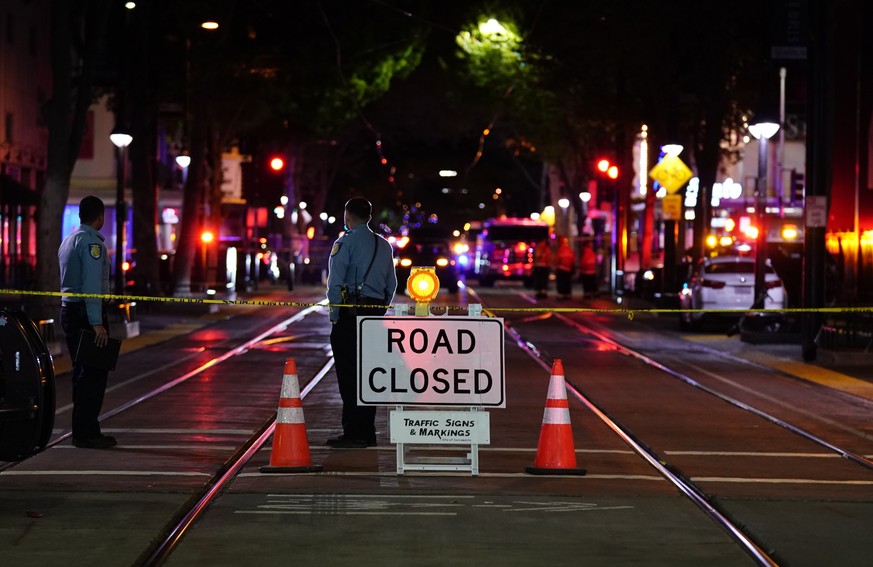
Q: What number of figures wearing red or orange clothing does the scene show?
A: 3